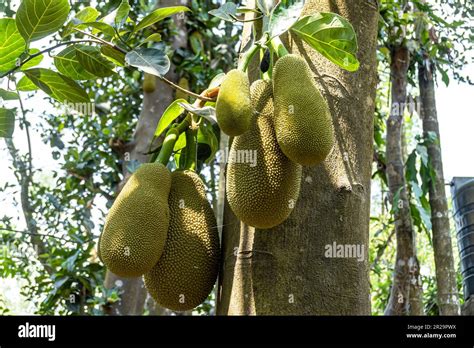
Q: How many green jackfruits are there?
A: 5